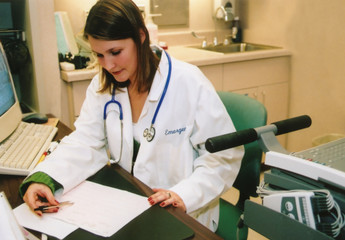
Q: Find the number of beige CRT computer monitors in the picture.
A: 1